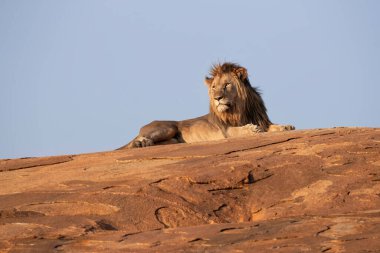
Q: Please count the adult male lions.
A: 1